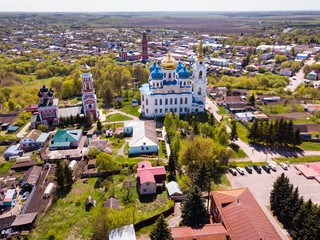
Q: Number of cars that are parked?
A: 7